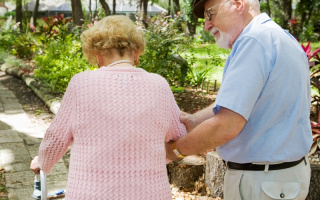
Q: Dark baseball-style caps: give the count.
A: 1